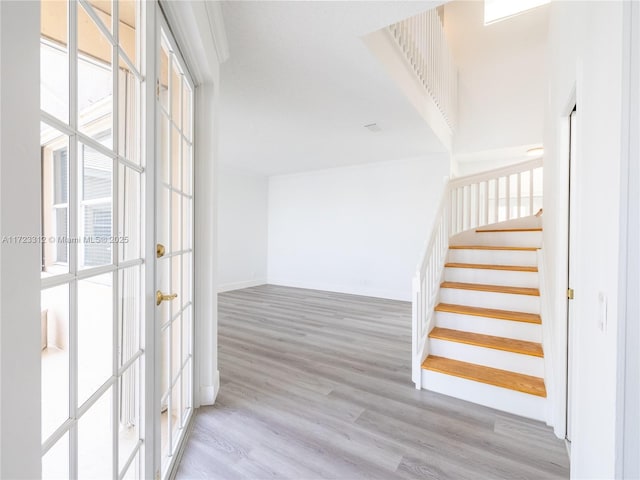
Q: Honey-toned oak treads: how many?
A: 7